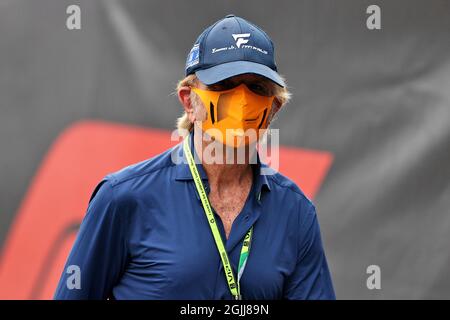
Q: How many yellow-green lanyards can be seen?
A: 1